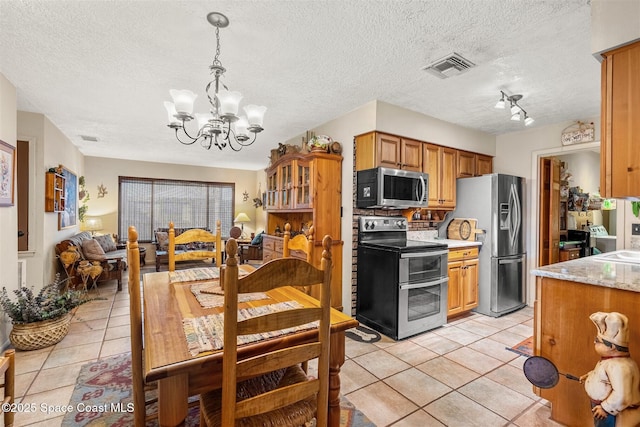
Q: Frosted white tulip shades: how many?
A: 6